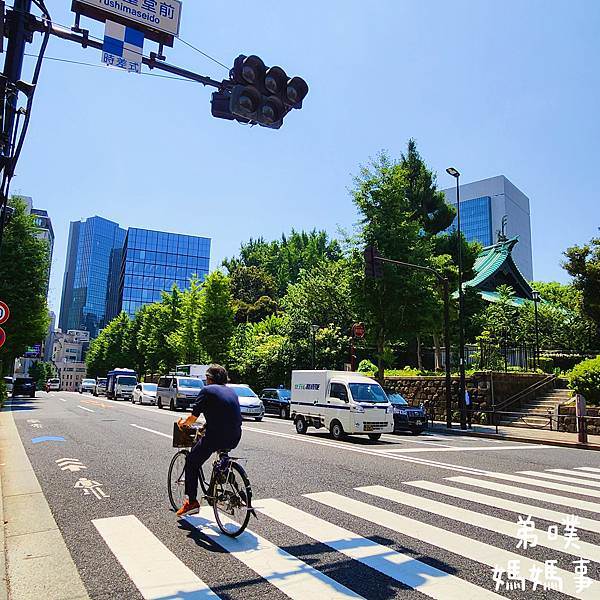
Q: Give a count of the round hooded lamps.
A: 5